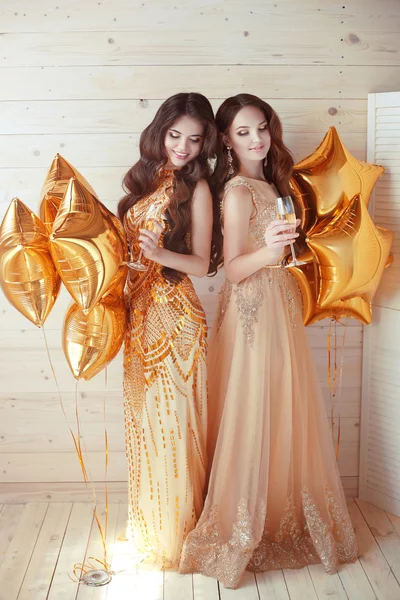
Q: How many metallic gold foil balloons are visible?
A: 7